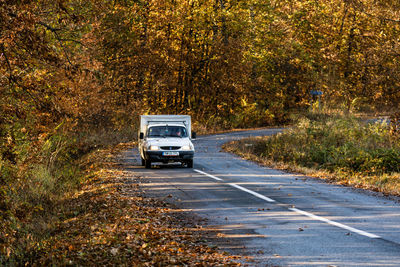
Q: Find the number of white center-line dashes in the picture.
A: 3